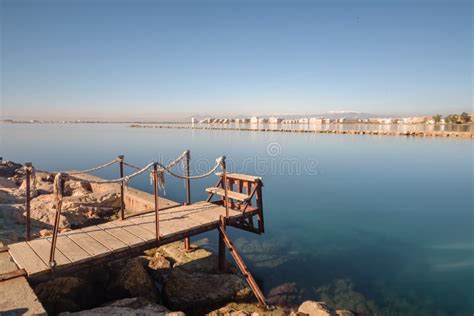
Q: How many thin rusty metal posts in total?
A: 6